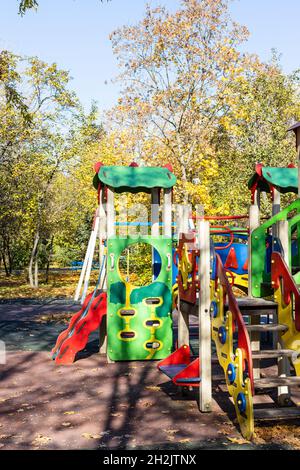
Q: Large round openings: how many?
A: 1